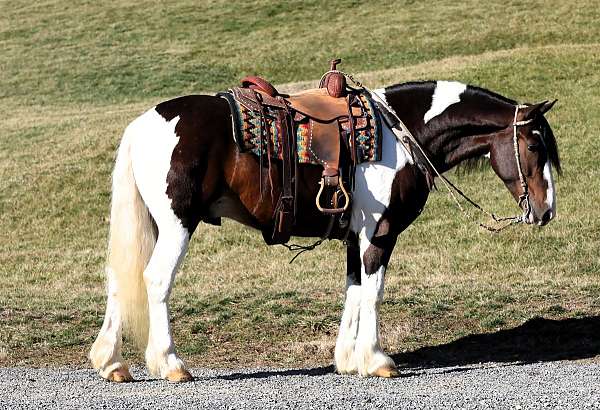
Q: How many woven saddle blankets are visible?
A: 1